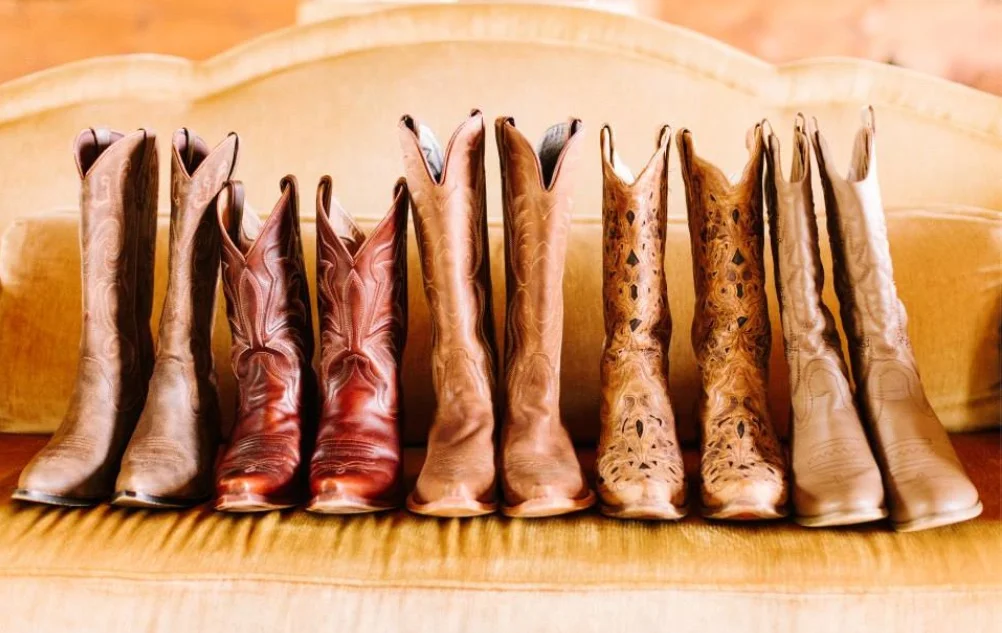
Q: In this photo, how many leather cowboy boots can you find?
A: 10